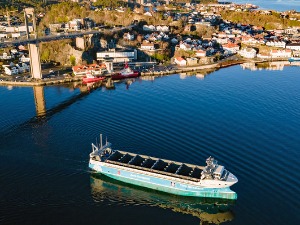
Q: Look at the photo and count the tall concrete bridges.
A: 1